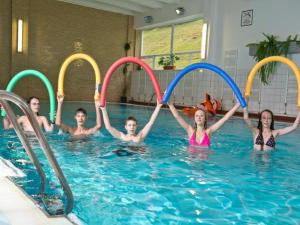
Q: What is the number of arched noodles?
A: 5